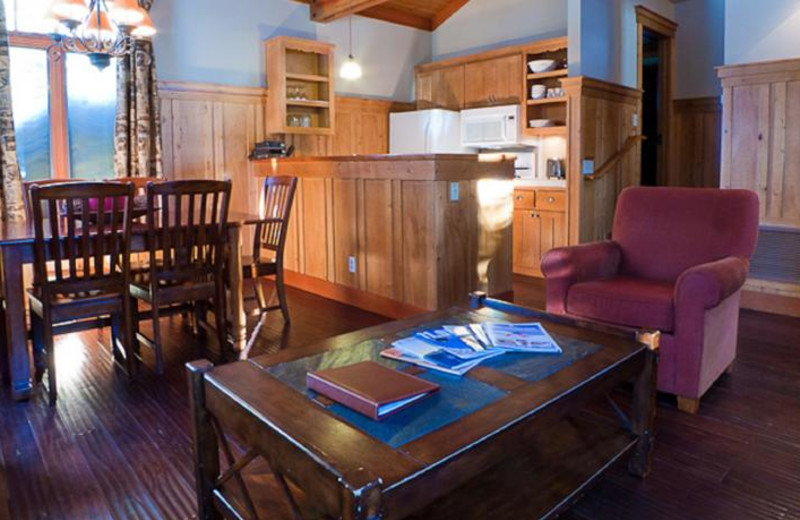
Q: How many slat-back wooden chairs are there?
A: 5